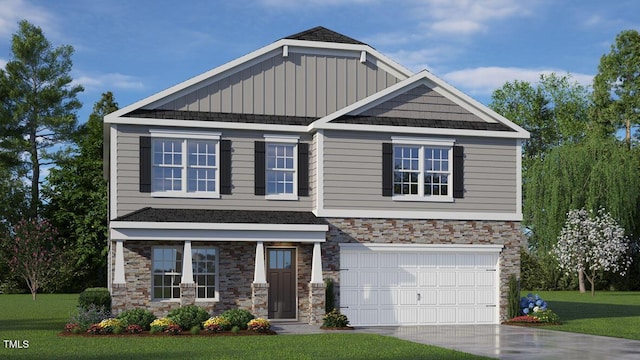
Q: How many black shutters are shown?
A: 6